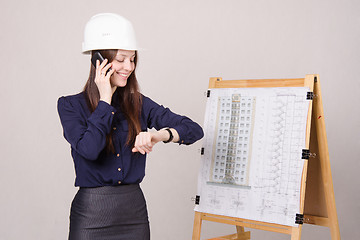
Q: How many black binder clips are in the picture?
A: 6